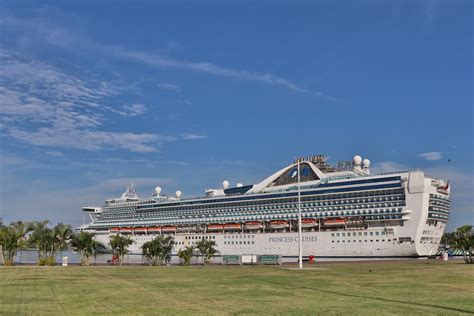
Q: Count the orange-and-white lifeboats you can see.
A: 11